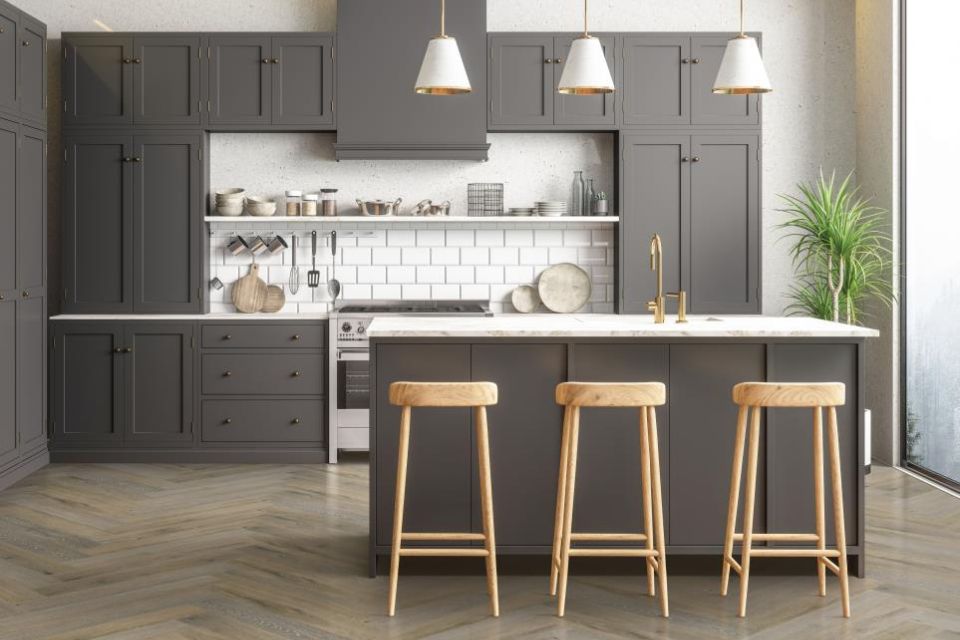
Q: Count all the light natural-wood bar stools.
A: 3